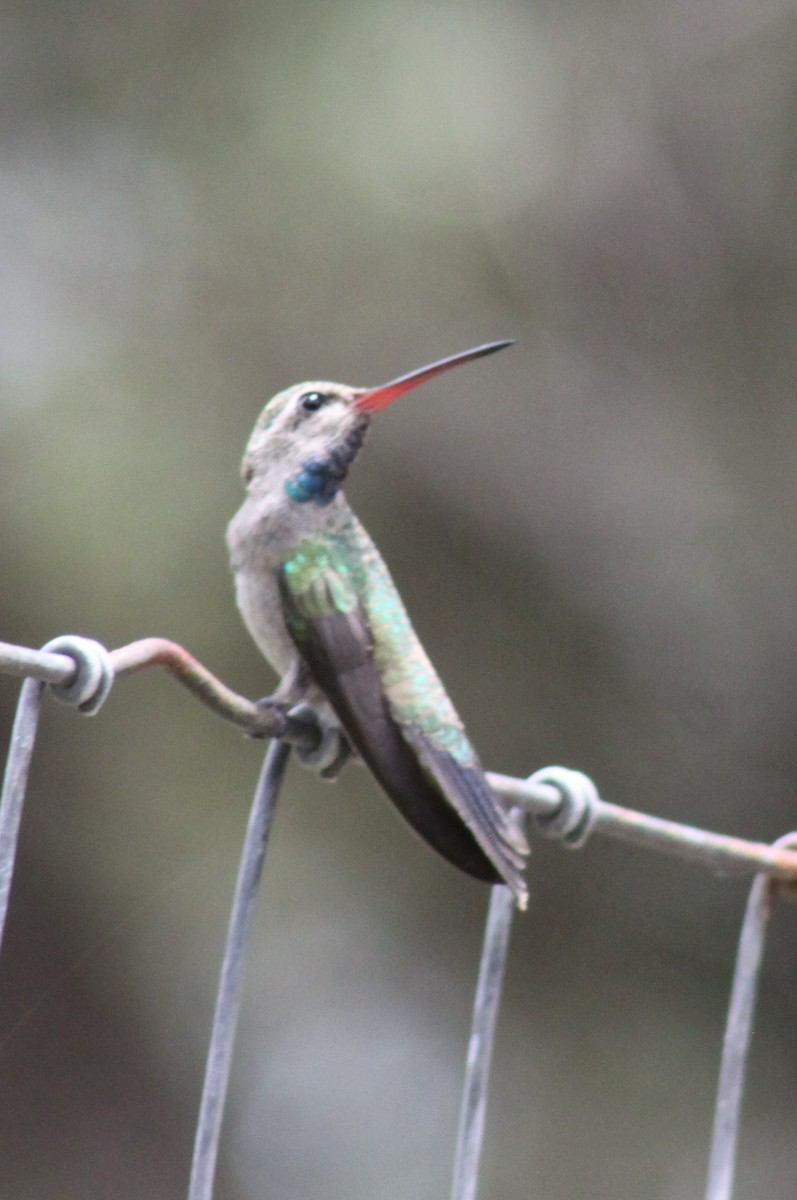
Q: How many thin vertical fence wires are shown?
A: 4